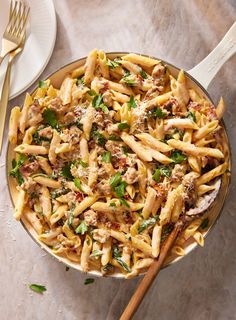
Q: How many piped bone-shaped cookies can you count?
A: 0